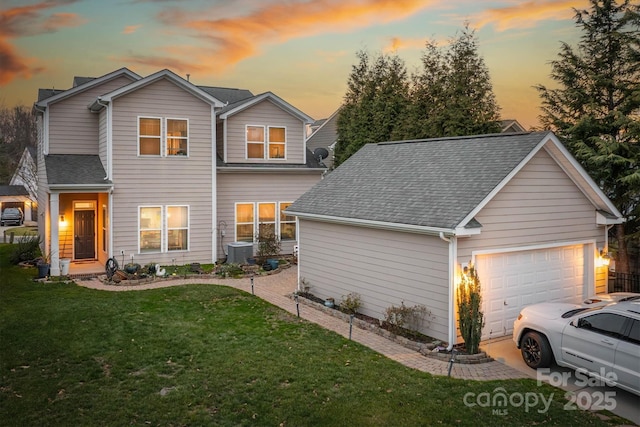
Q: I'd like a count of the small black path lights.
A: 4